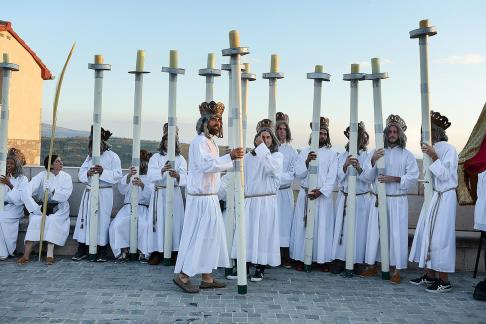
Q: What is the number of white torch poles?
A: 13